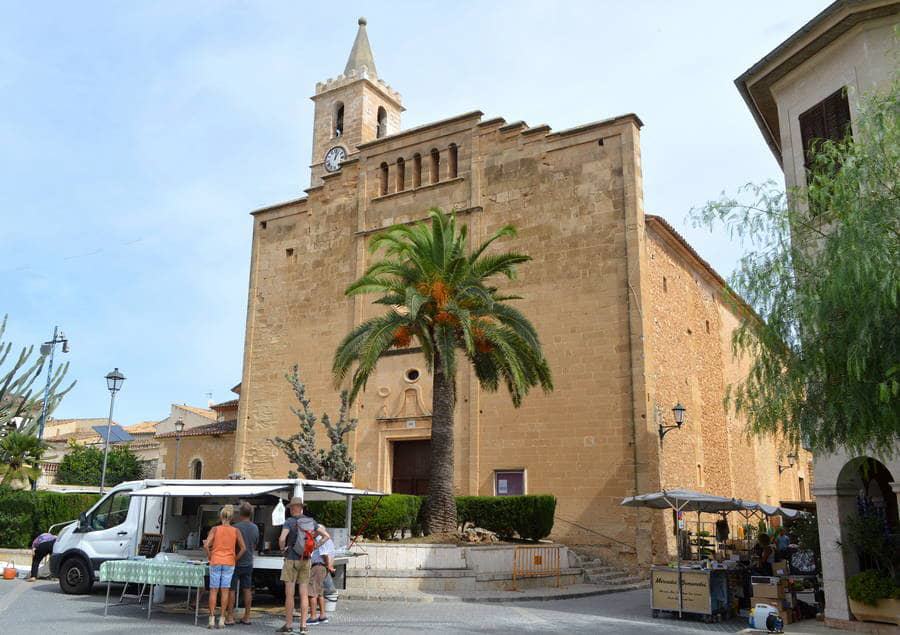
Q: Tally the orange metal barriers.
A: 1